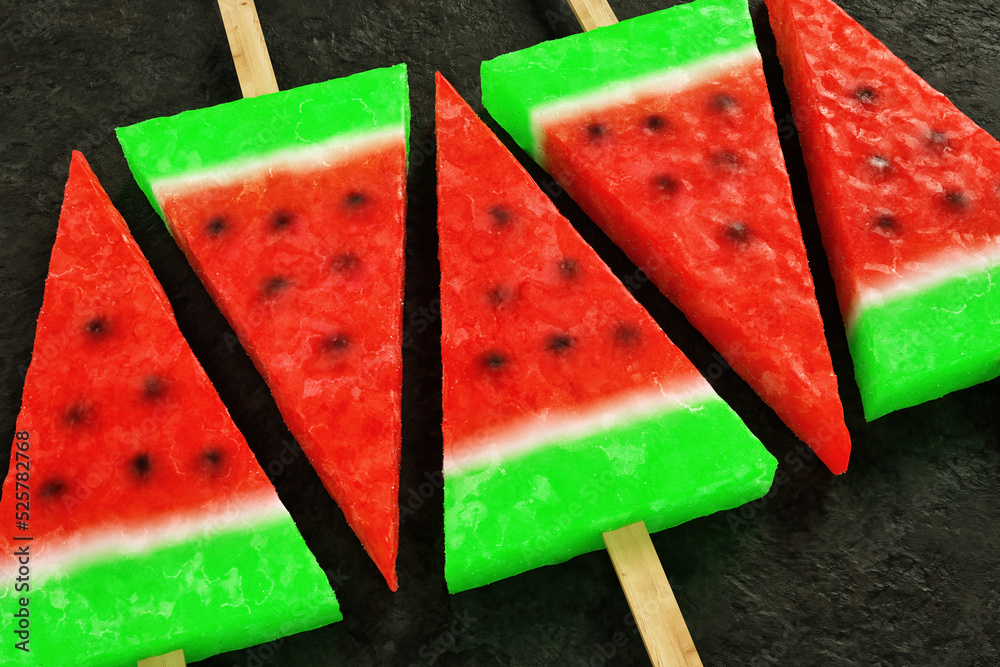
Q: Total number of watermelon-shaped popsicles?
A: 5